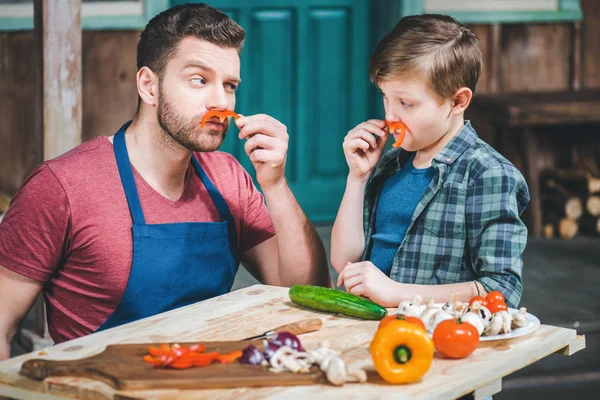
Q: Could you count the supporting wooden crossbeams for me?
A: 2